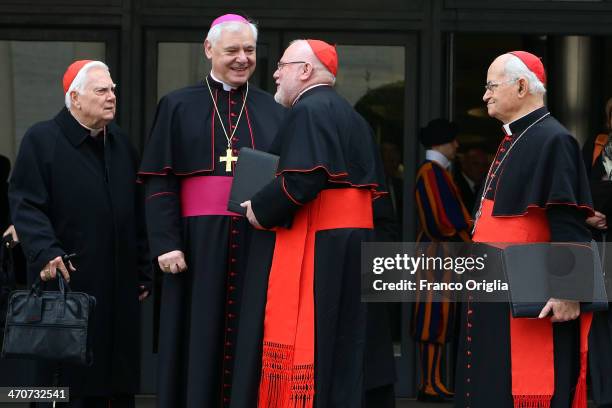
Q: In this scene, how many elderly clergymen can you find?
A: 4